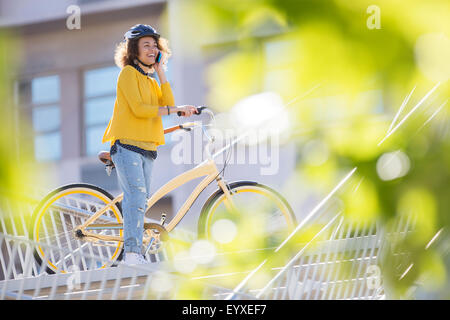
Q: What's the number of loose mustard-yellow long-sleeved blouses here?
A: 1